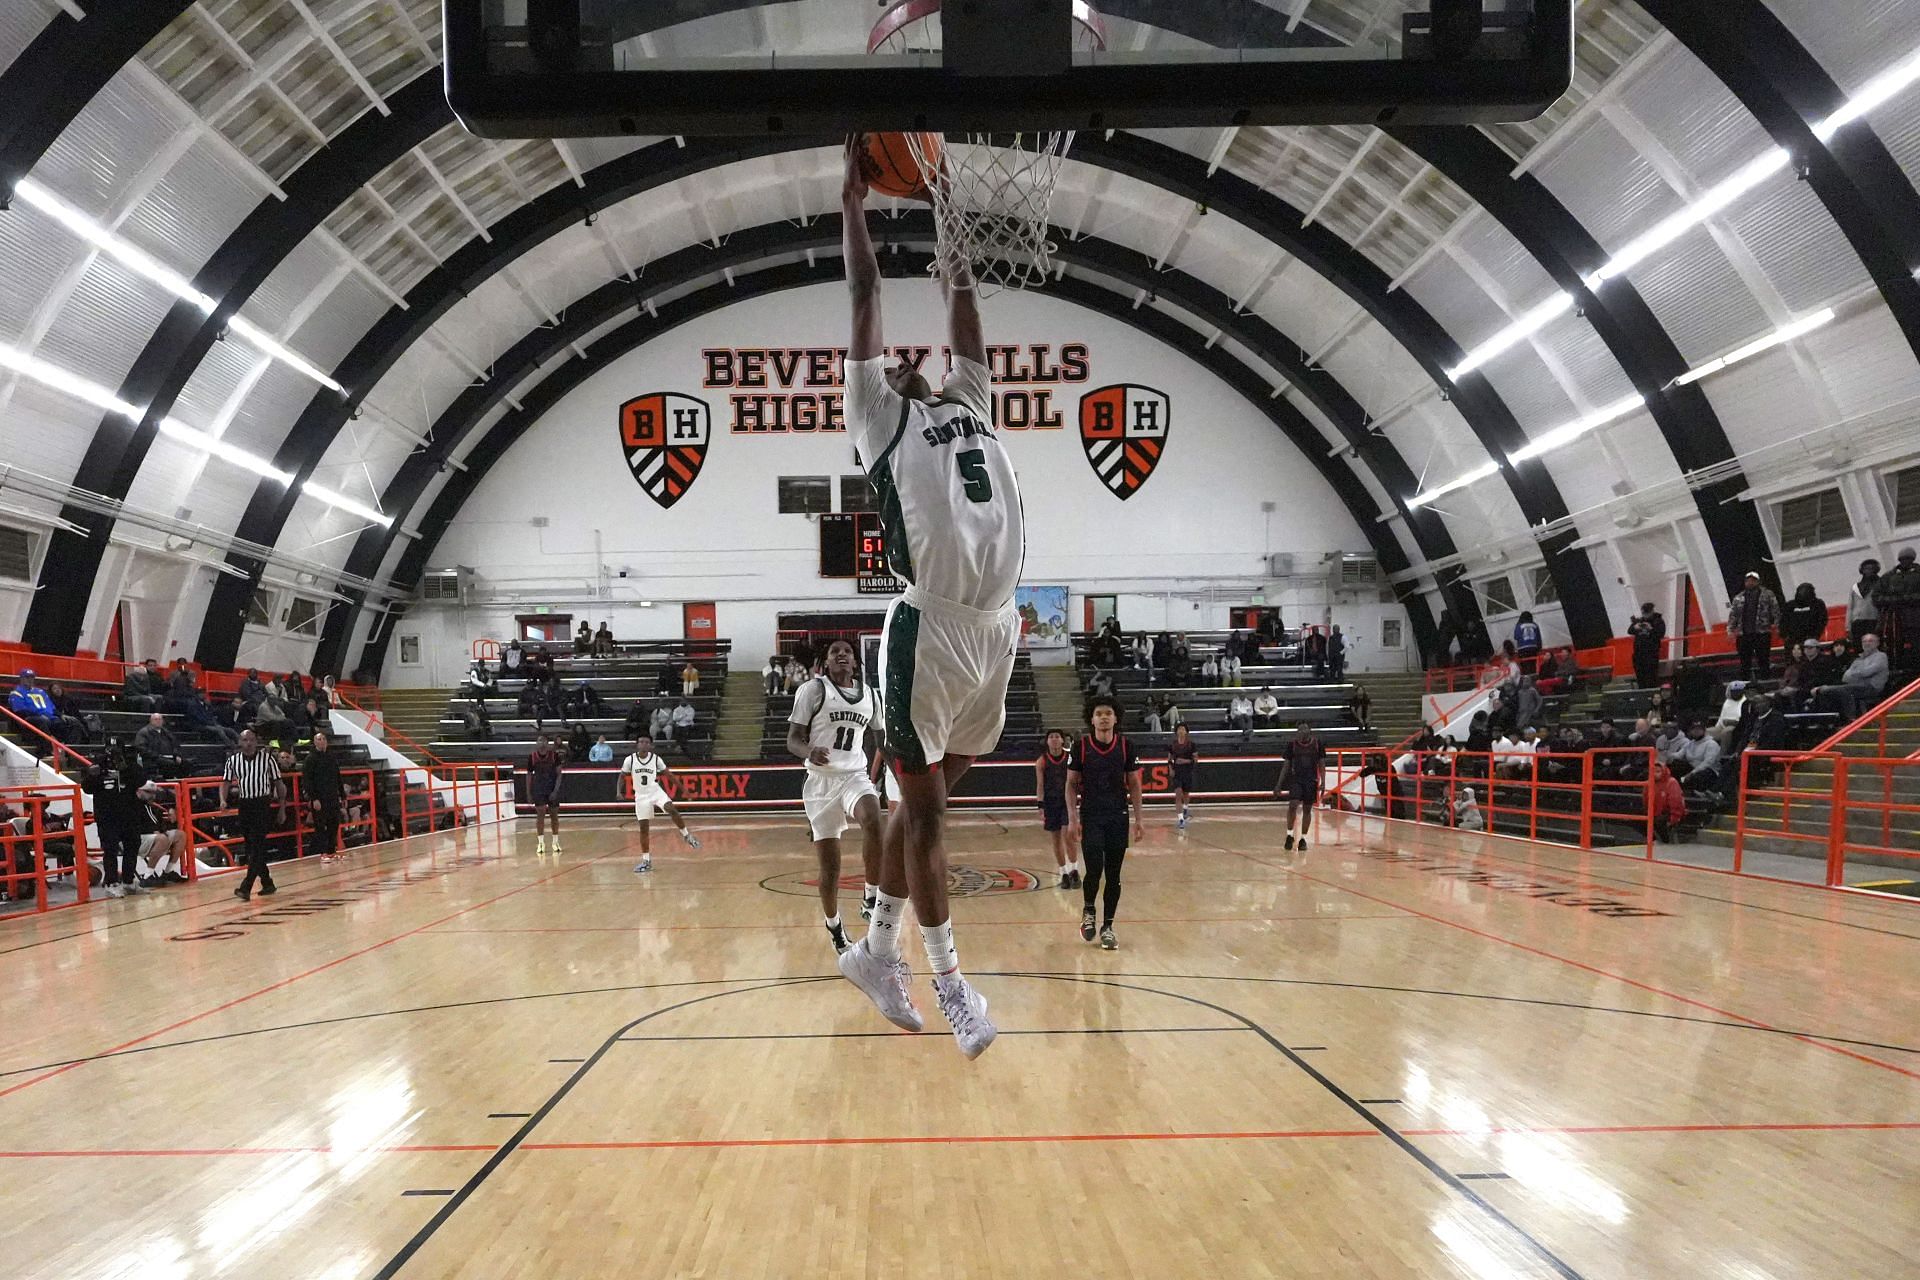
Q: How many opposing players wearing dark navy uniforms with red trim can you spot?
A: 5